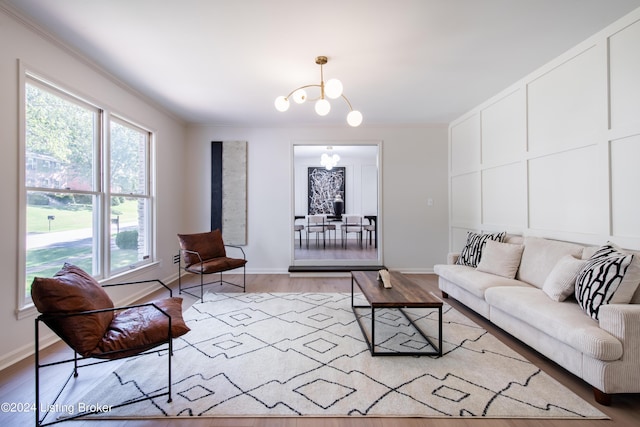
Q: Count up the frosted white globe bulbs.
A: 5